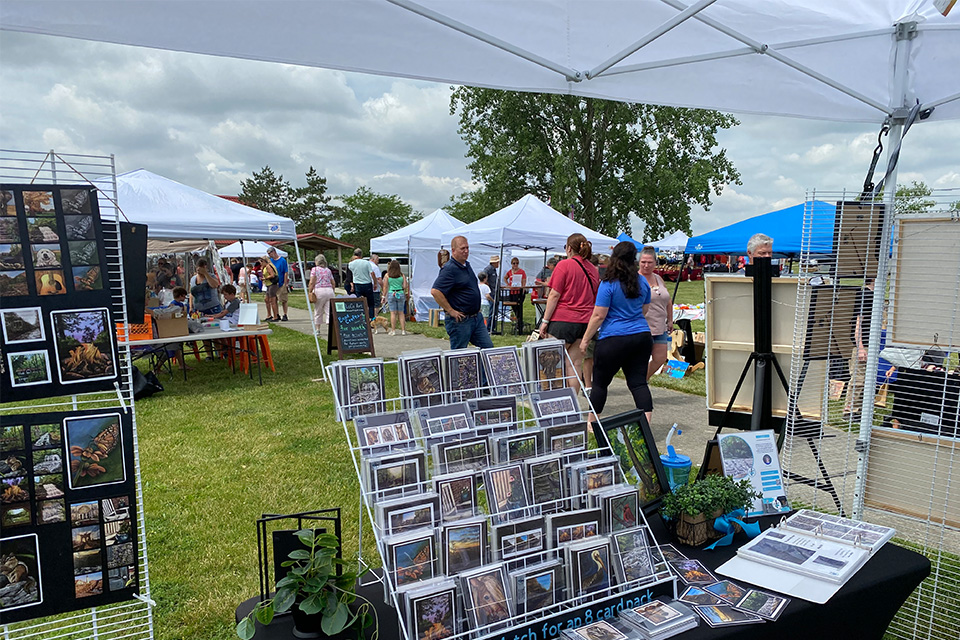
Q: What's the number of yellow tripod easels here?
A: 0